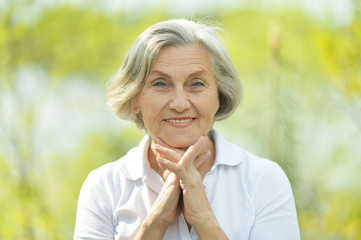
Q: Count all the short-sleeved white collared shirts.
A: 1